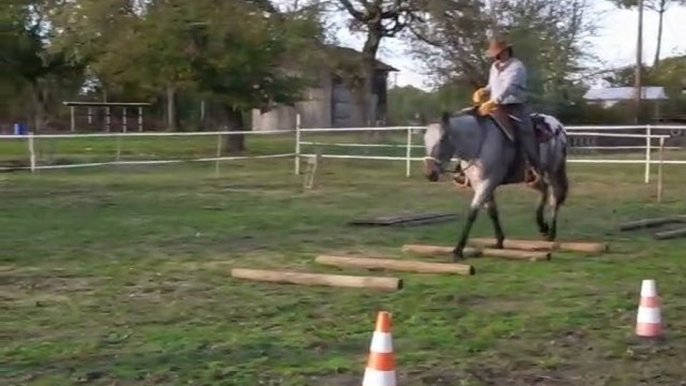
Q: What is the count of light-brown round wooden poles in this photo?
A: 4